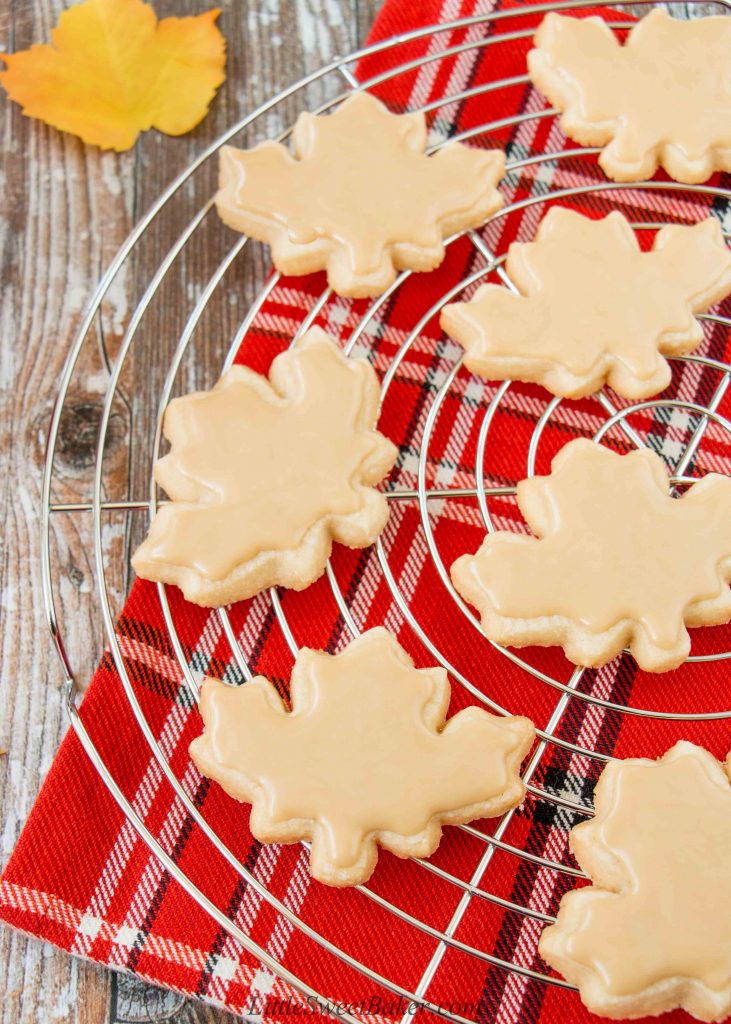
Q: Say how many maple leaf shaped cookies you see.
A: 7